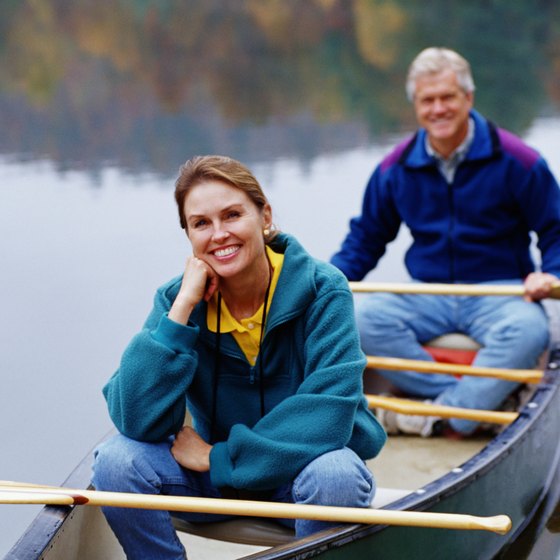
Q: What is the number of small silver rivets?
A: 4